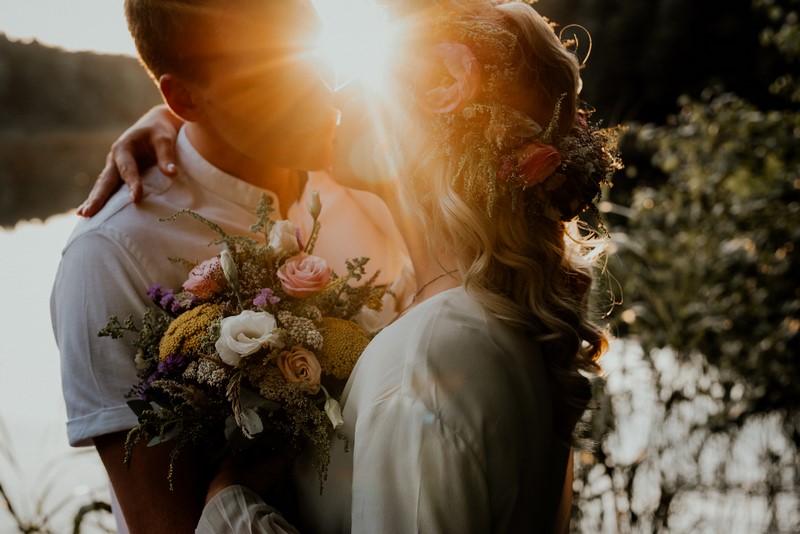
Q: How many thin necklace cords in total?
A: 1